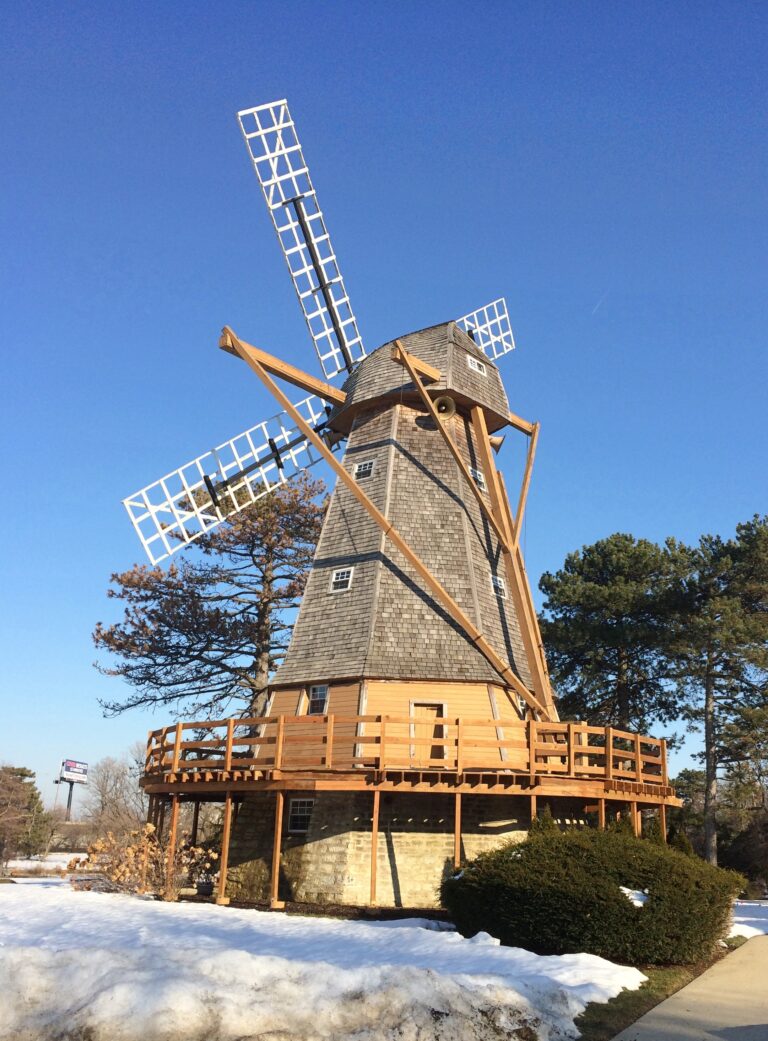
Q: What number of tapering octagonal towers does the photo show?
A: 1